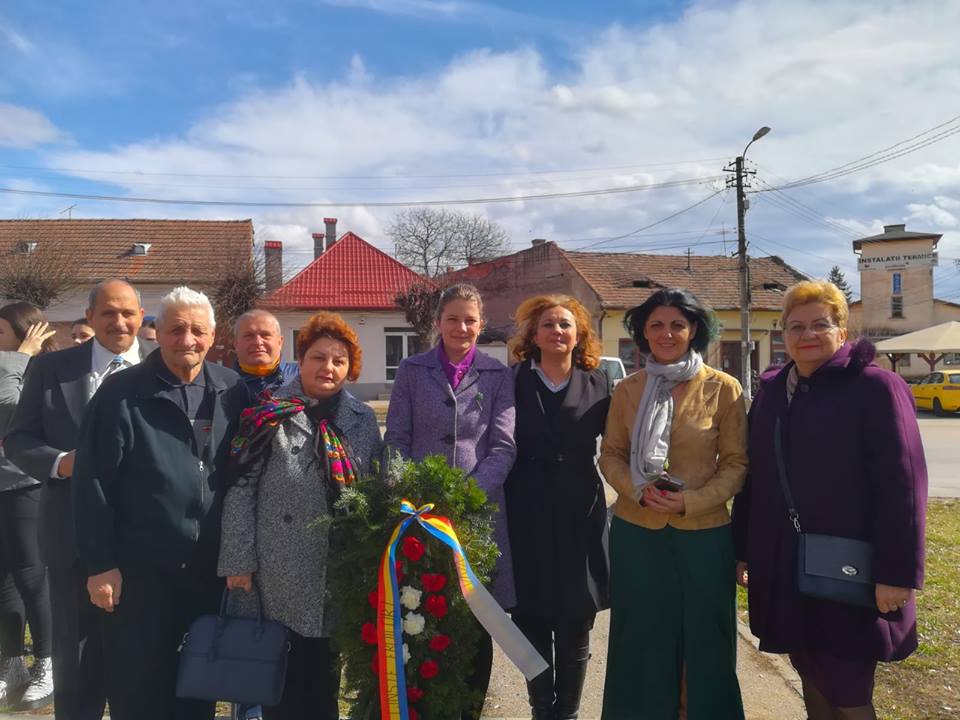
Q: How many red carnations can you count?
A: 11